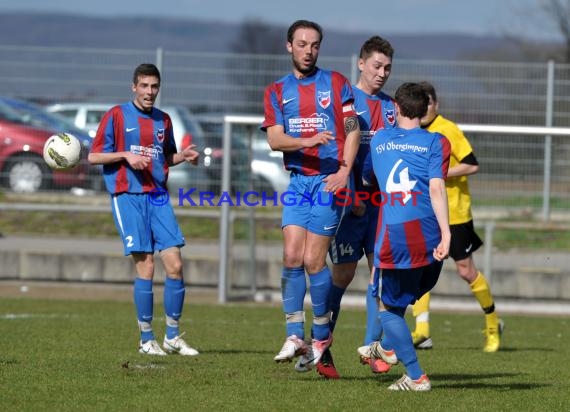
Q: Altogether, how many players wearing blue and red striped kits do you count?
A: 4